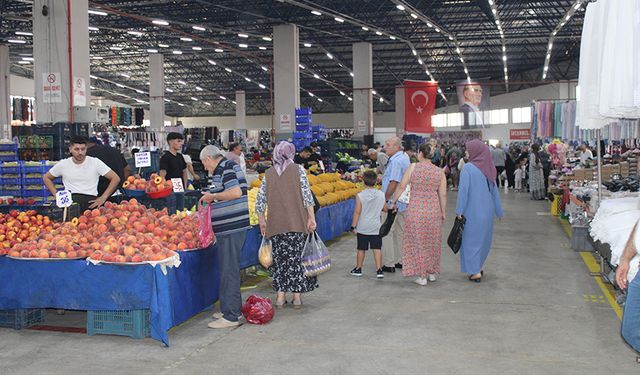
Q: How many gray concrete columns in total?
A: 7